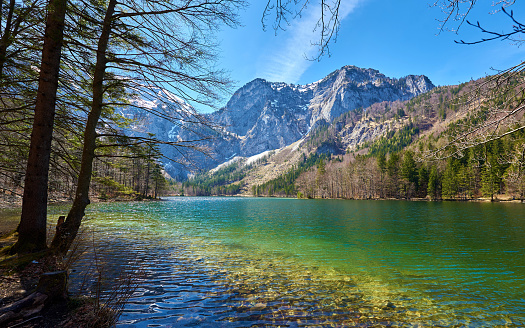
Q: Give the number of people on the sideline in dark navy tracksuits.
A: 0